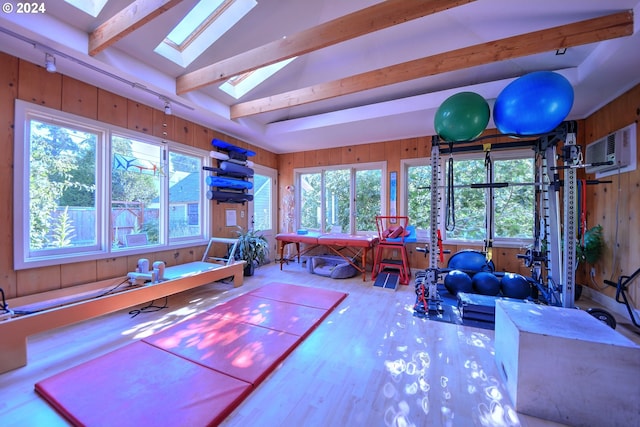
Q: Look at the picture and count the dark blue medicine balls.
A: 3